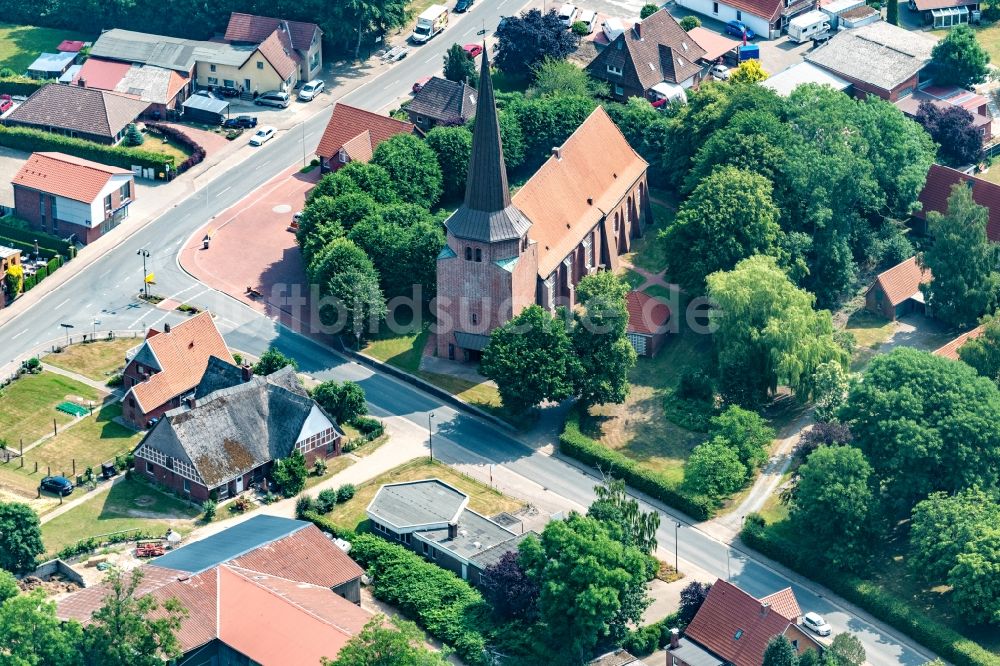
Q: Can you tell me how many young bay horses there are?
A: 0